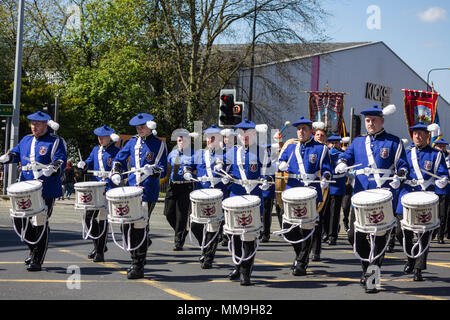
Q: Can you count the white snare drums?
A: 8